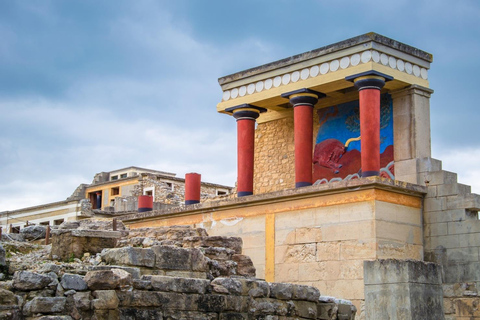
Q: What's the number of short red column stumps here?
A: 2